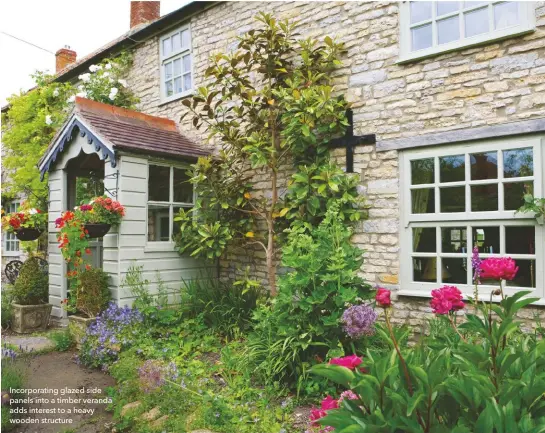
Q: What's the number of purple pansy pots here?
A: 0